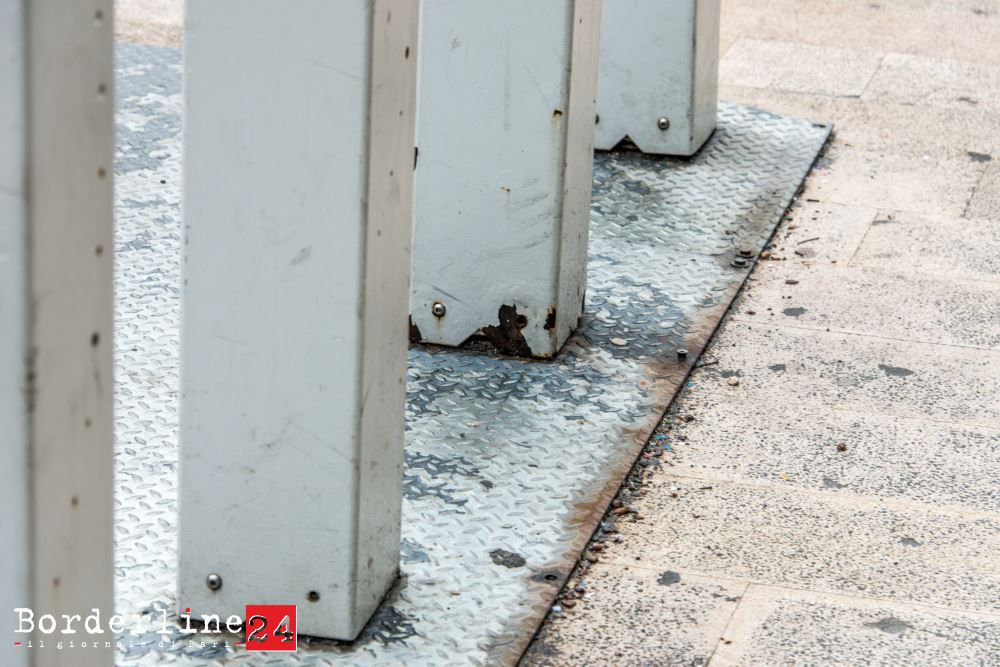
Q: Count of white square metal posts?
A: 4